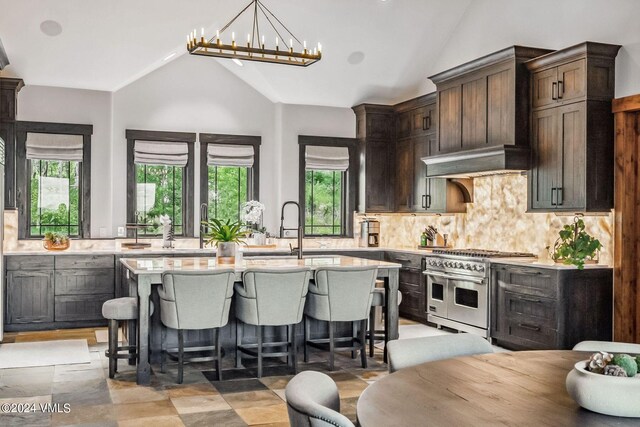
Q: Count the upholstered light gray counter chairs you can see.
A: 3